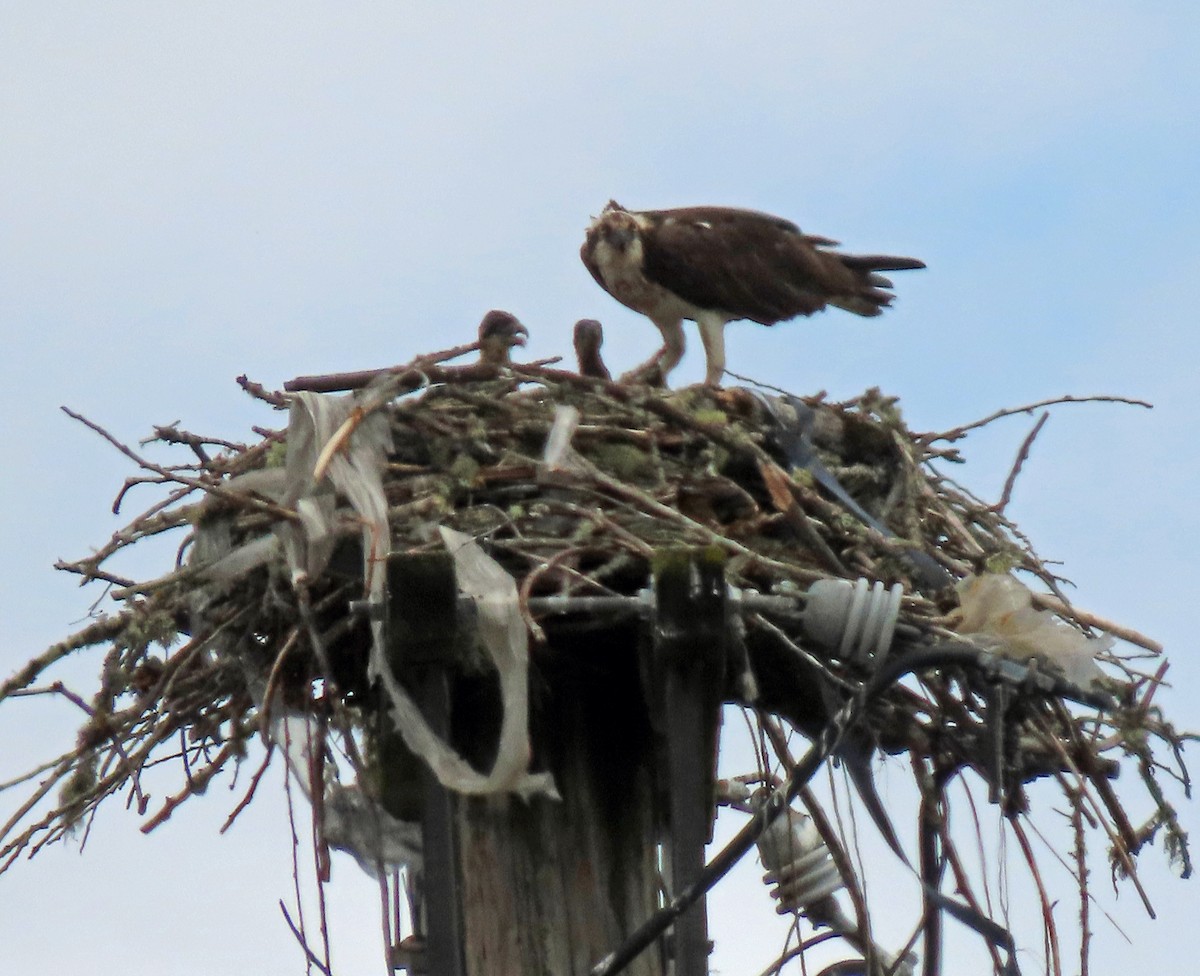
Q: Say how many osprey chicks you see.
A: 2